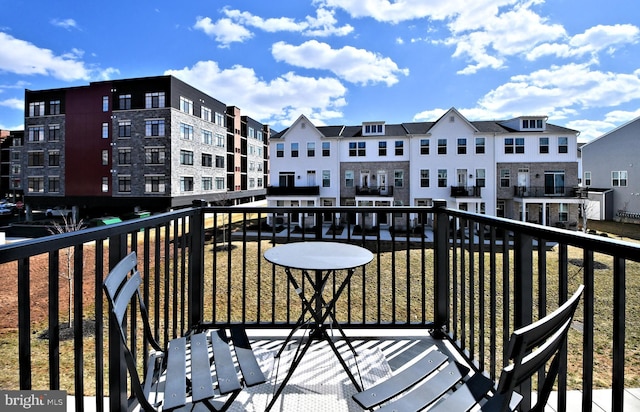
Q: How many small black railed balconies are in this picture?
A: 4